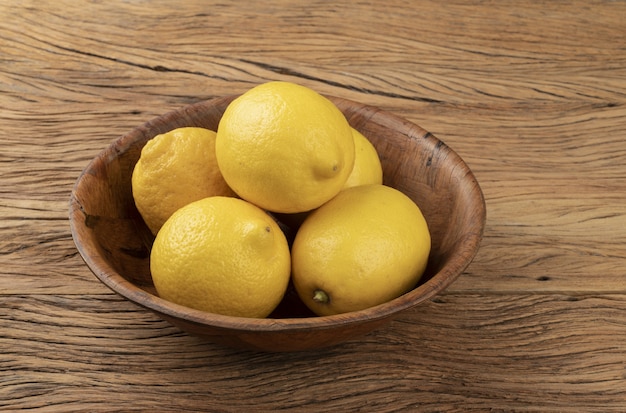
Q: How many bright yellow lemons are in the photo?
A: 5